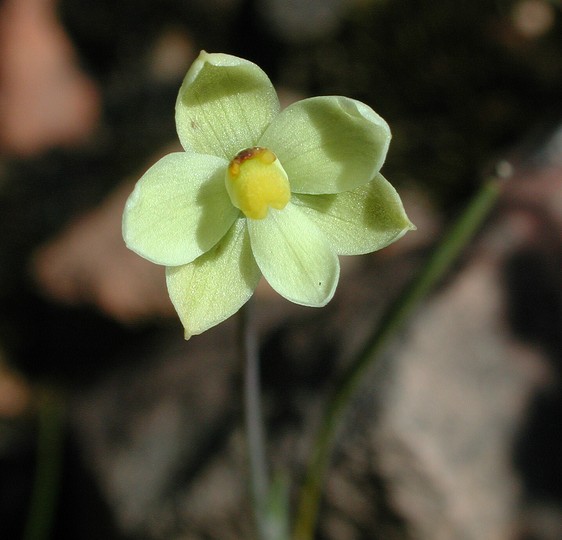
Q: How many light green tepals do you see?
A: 6